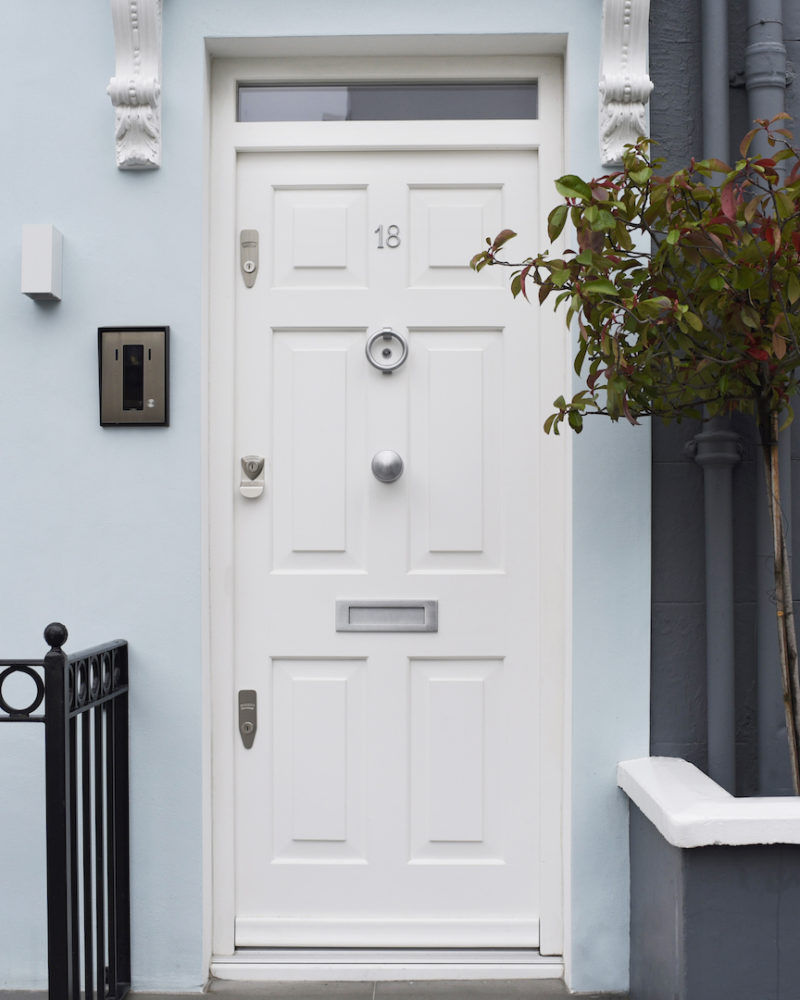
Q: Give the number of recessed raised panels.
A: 6